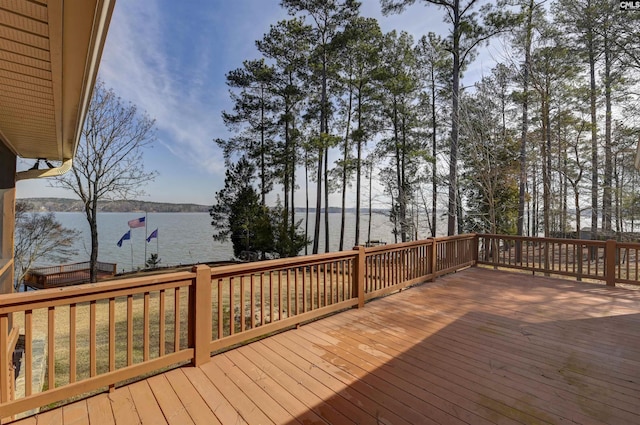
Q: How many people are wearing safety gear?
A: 0